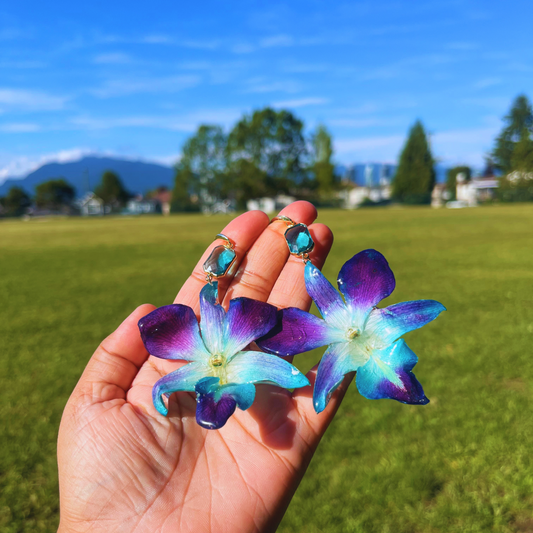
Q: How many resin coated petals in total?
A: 12